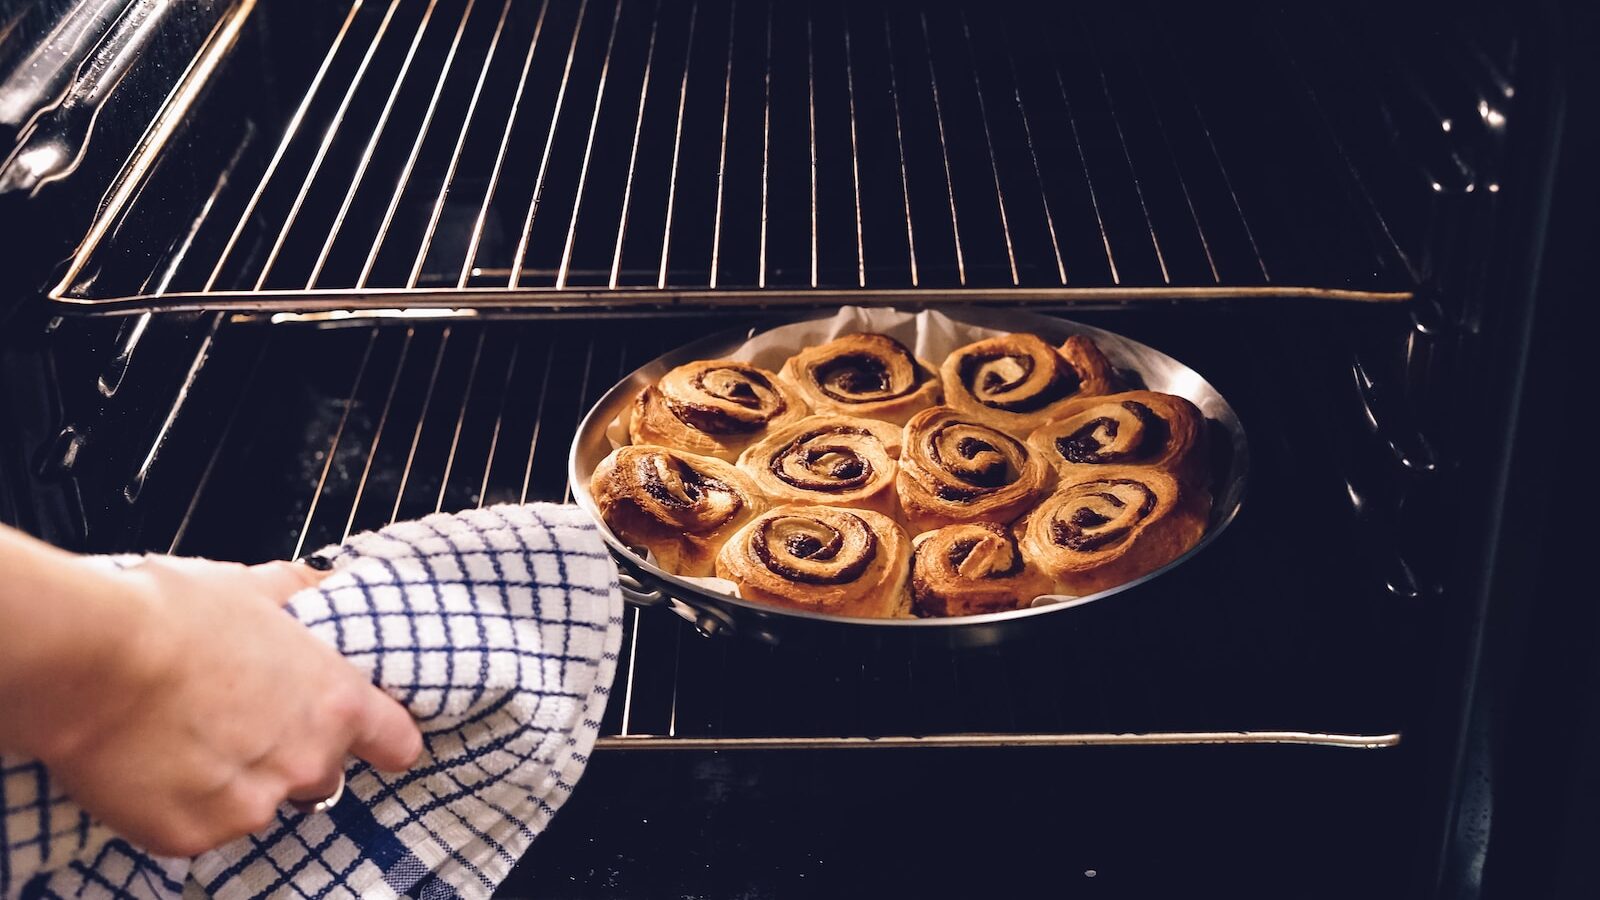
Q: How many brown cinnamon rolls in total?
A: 10